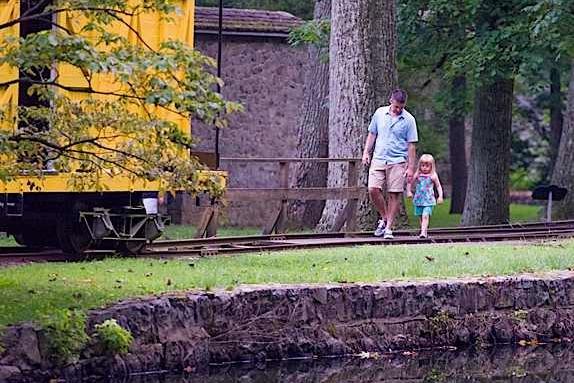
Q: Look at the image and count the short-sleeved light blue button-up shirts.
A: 1